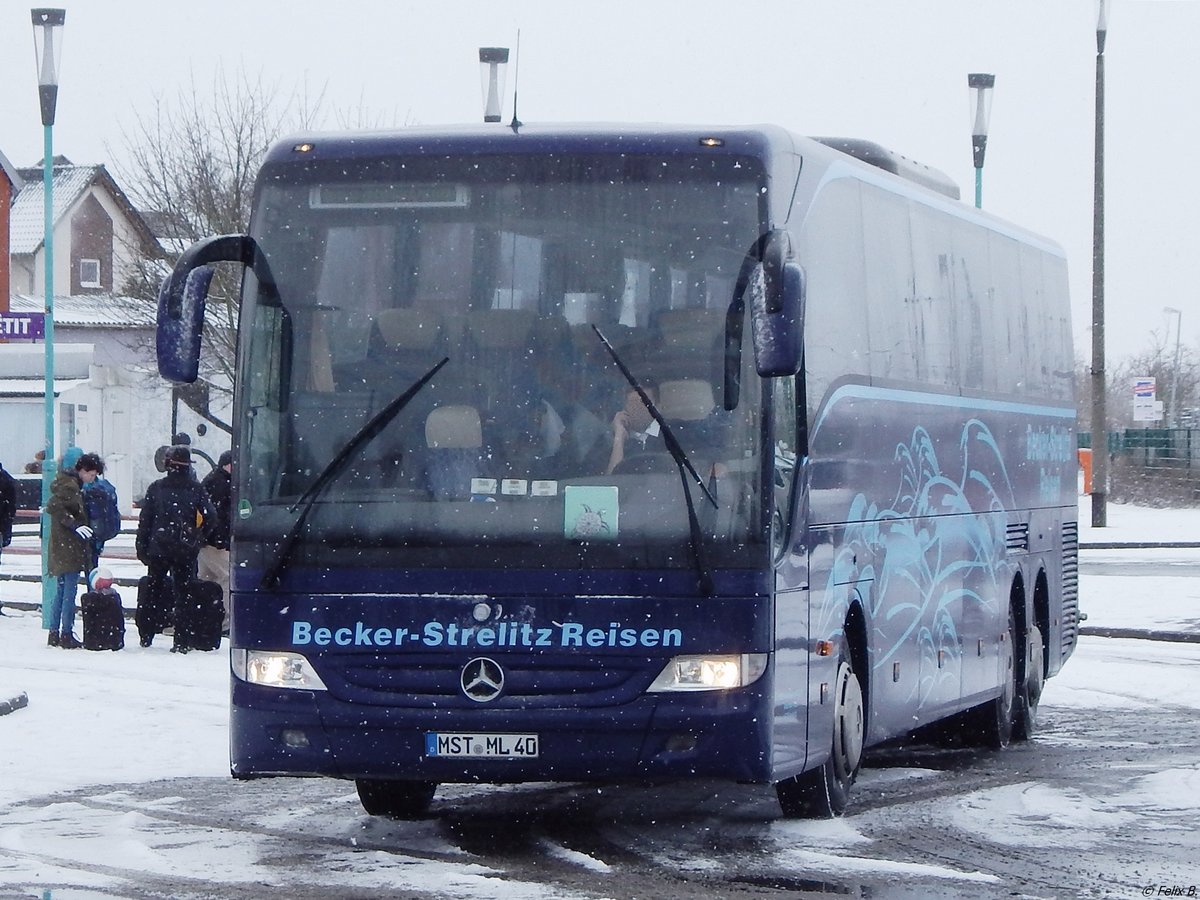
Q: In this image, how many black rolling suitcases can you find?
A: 3